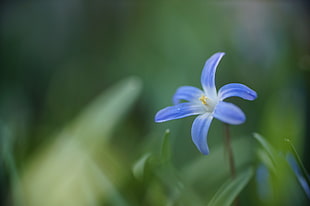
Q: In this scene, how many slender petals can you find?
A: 6